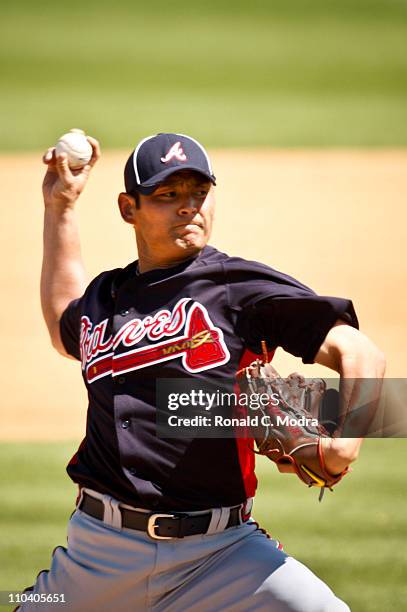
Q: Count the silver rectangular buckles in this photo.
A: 1